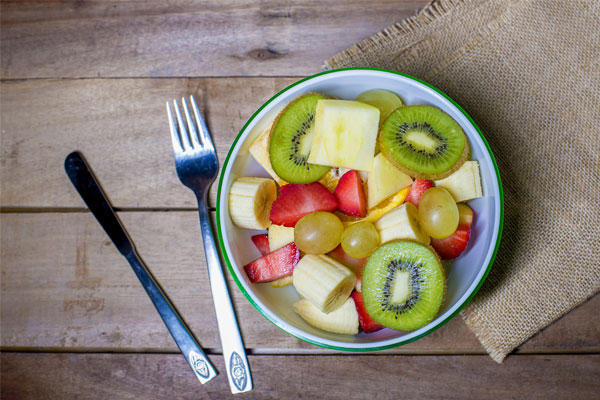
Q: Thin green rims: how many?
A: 1